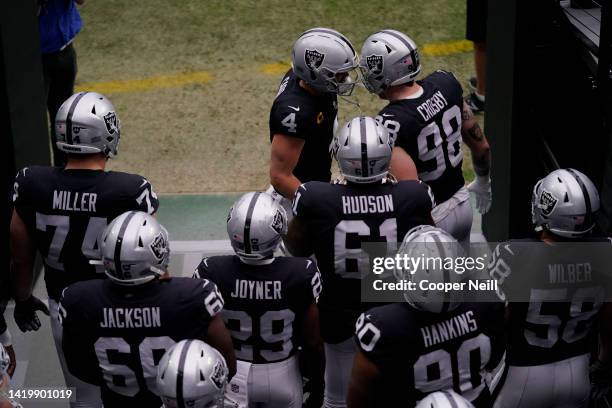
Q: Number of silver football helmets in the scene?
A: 10